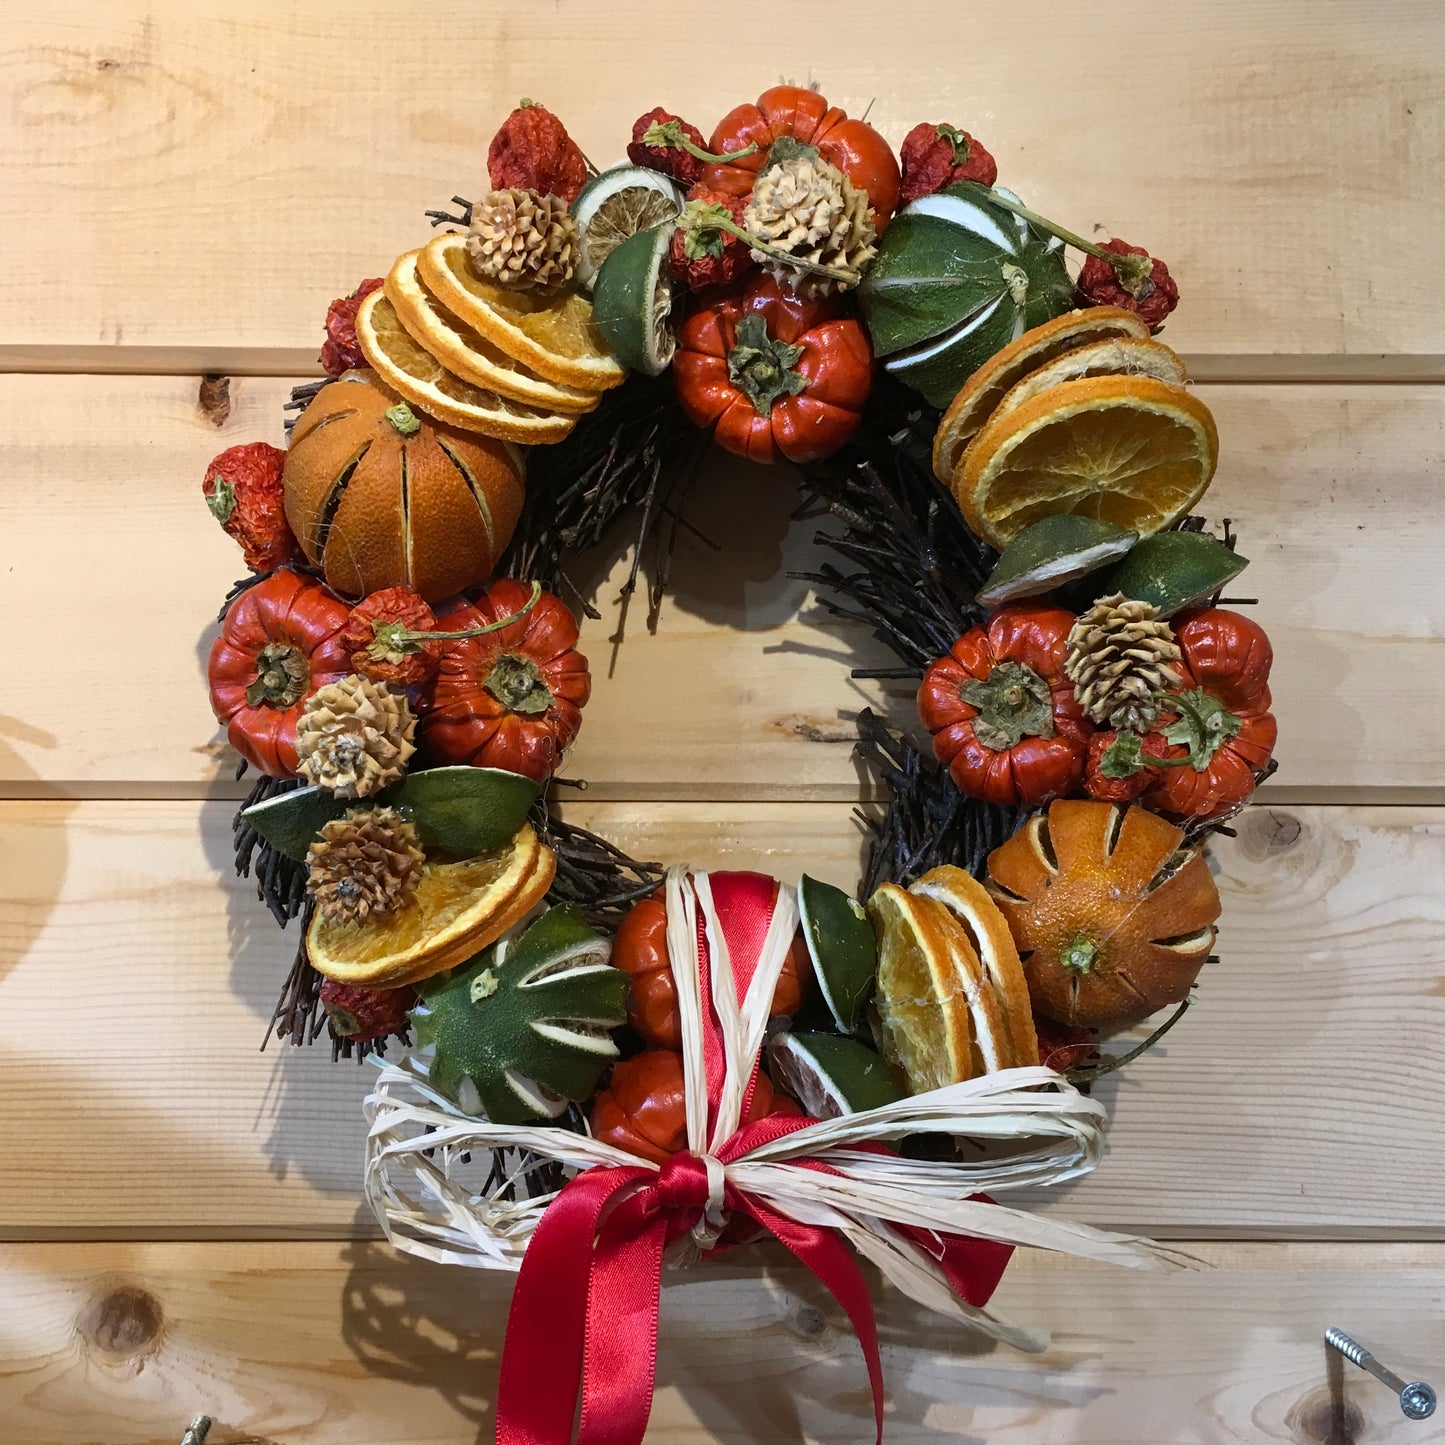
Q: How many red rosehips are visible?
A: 11